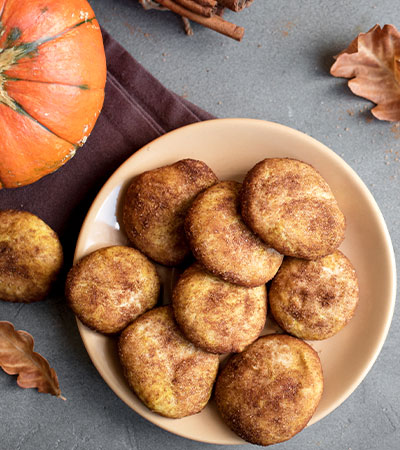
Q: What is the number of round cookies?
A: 9